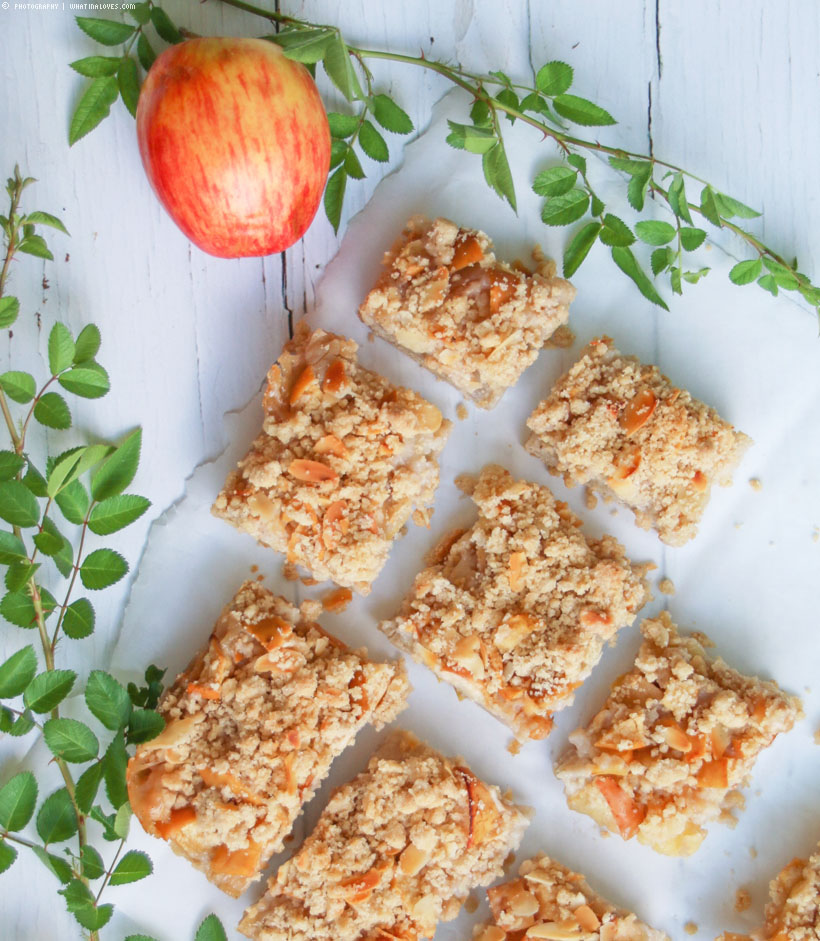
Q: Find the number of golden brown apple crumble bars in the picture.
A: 9